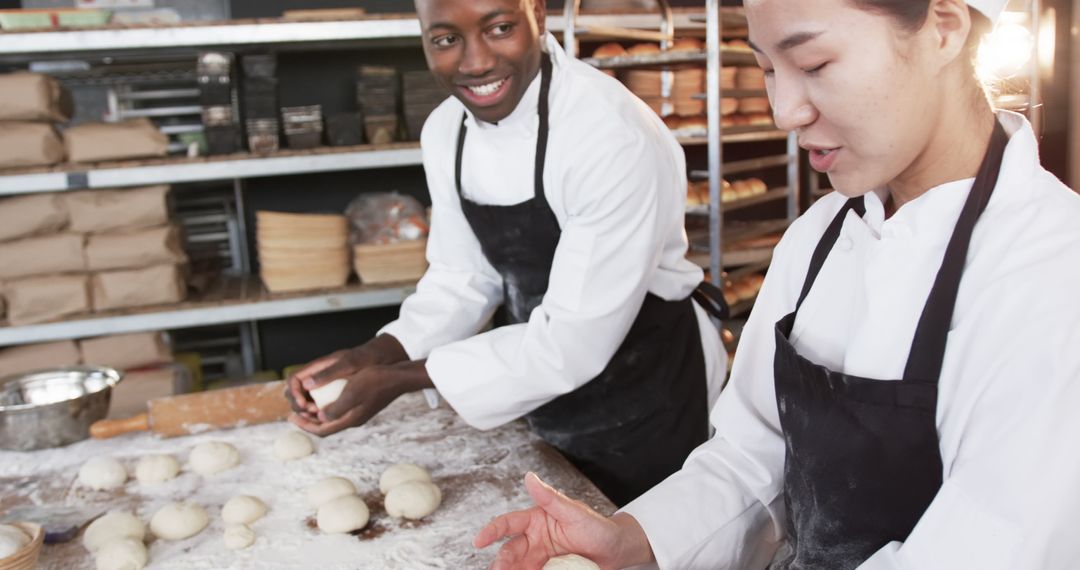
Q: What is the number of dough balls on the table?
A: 13